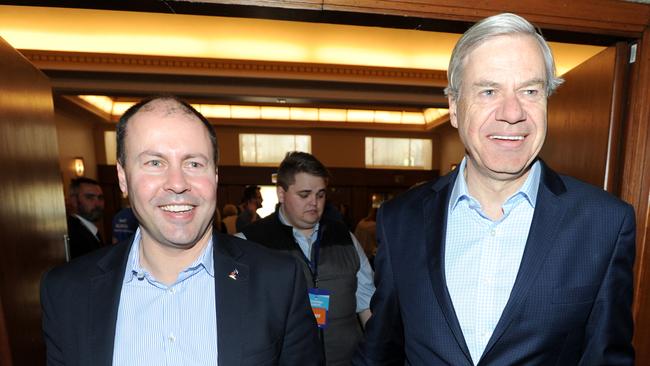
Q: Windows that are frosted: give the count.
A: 2